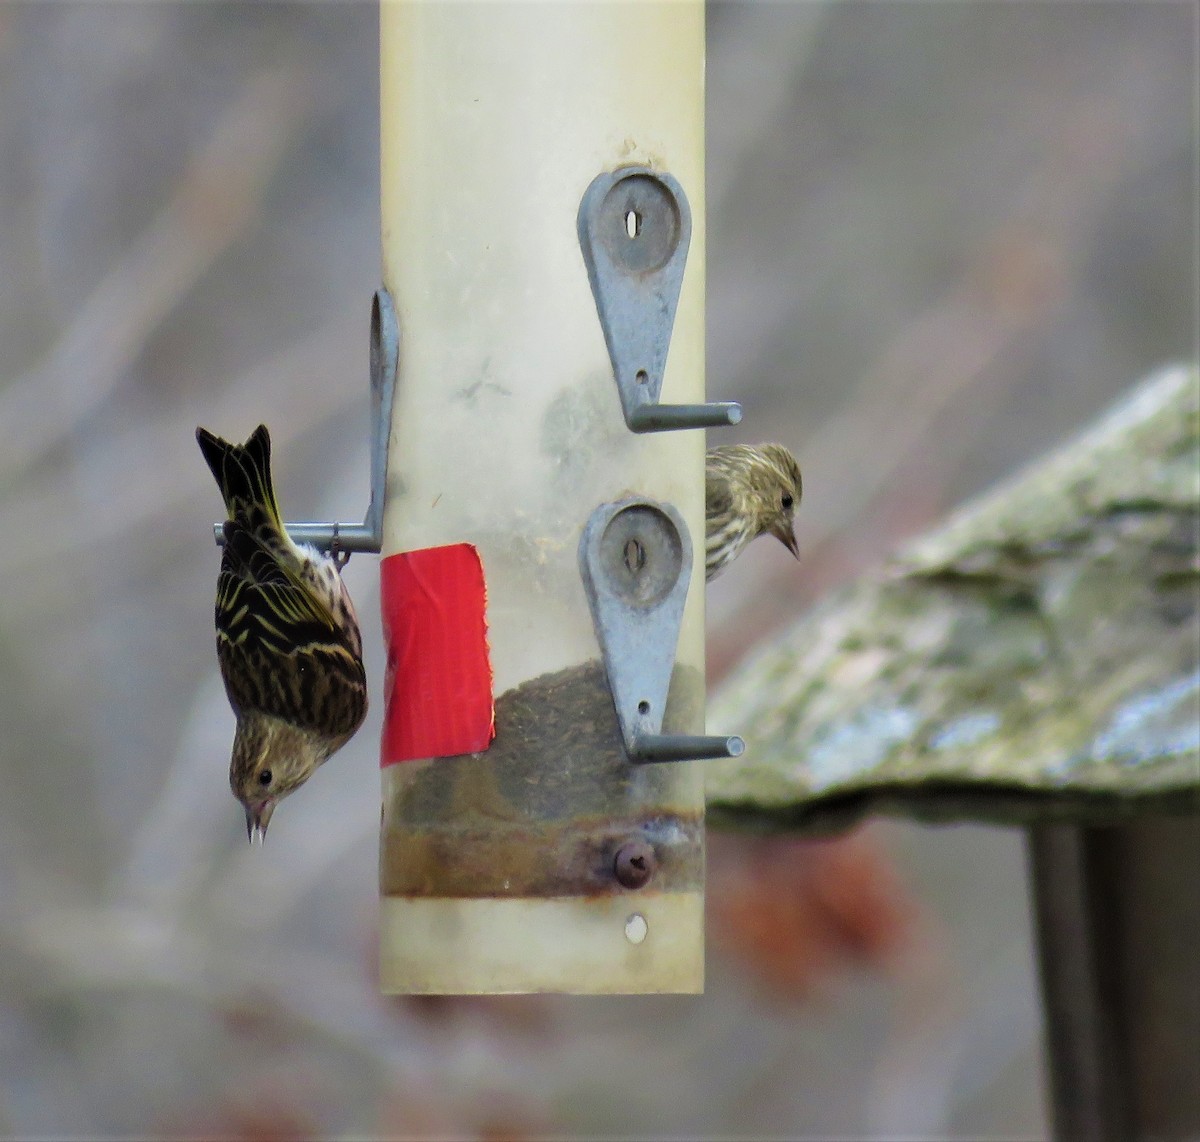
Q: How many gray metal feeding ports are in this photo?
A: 3